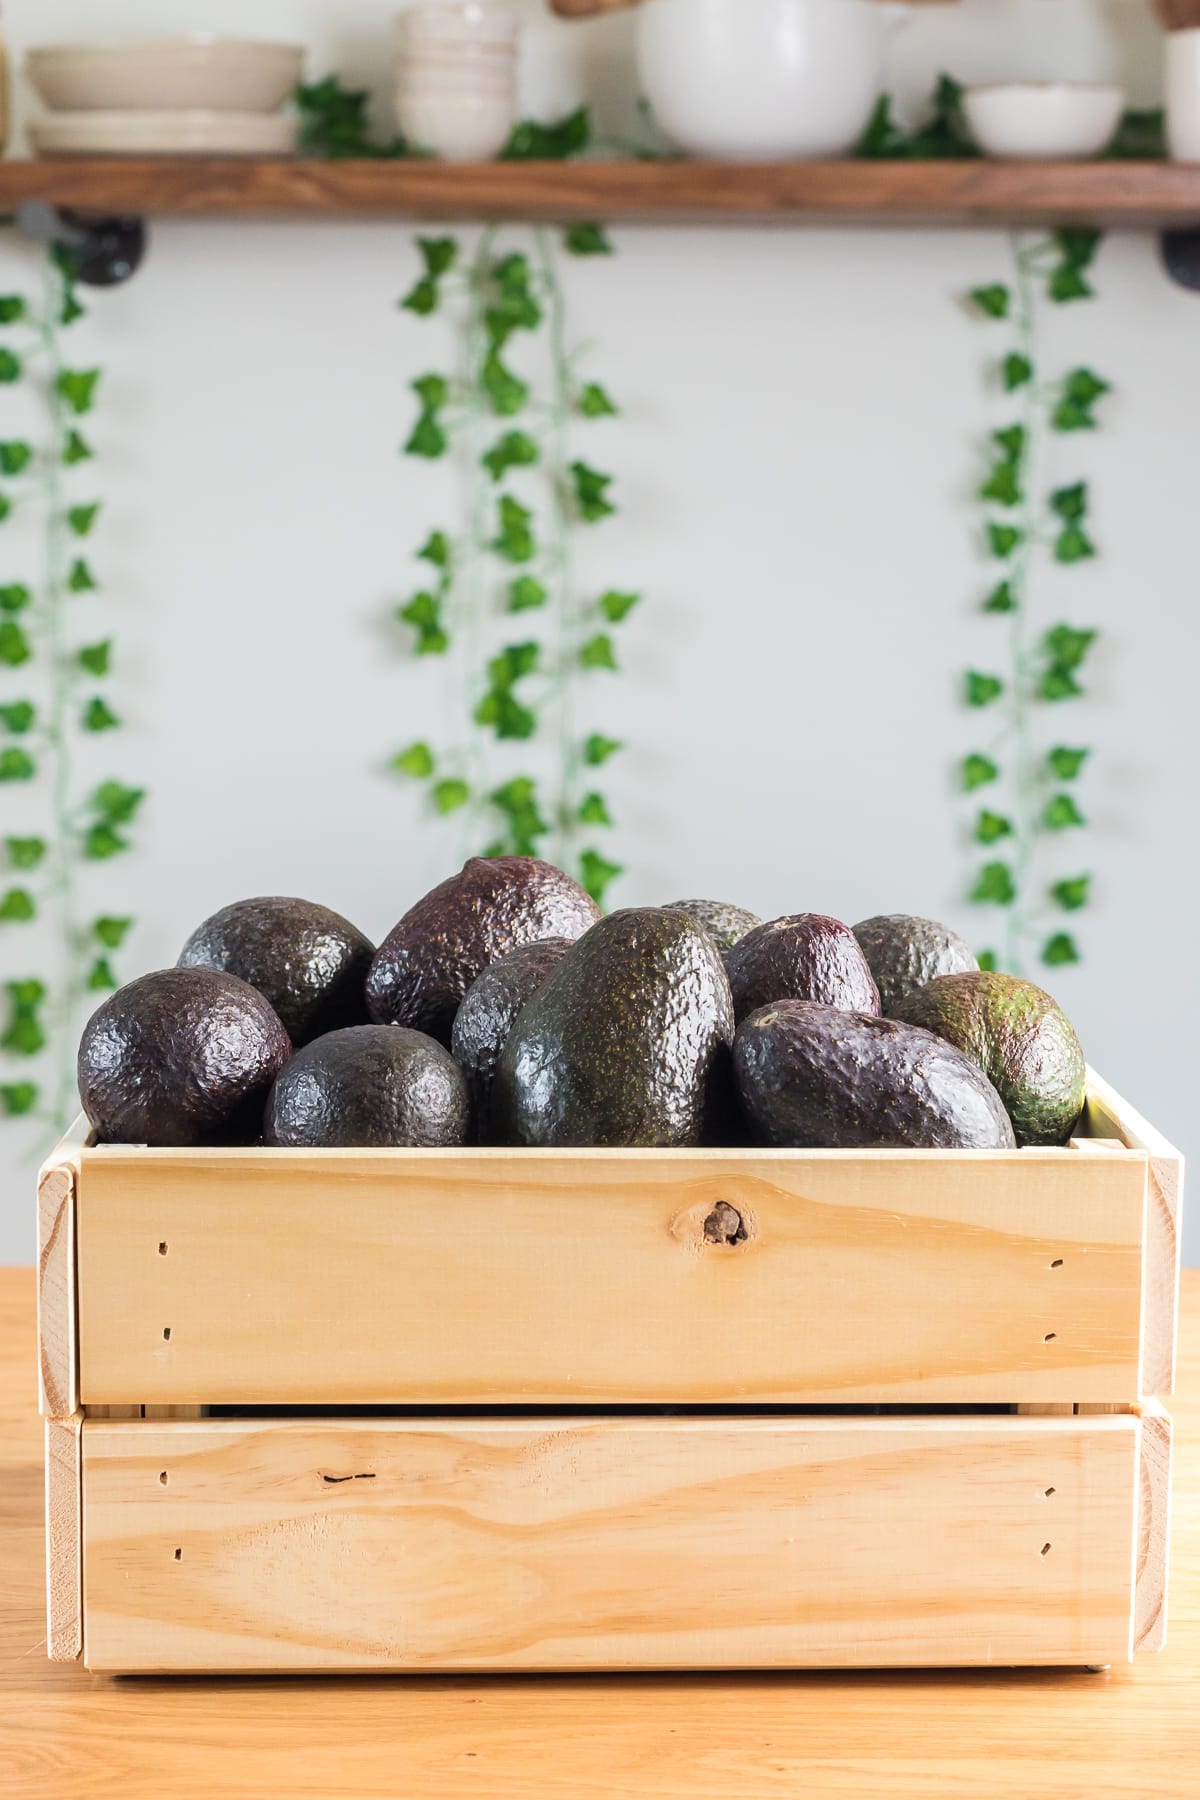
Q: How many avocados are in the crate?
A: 11